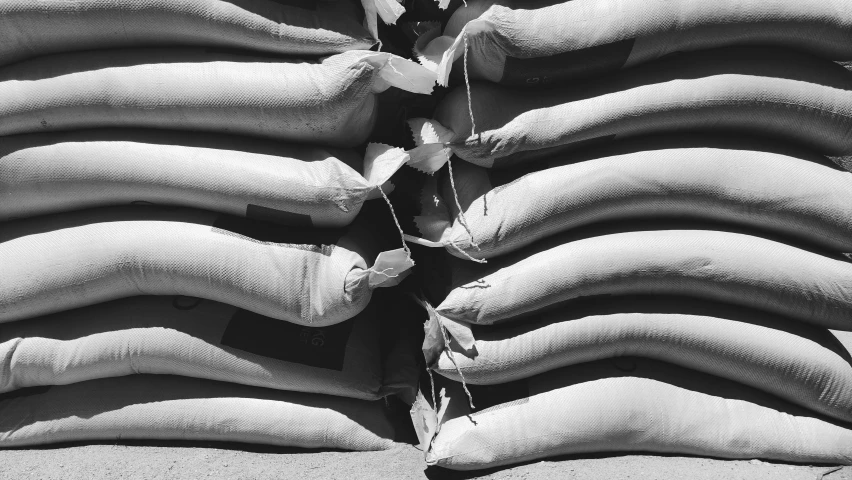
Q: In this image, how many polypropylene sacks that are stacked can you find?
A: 12